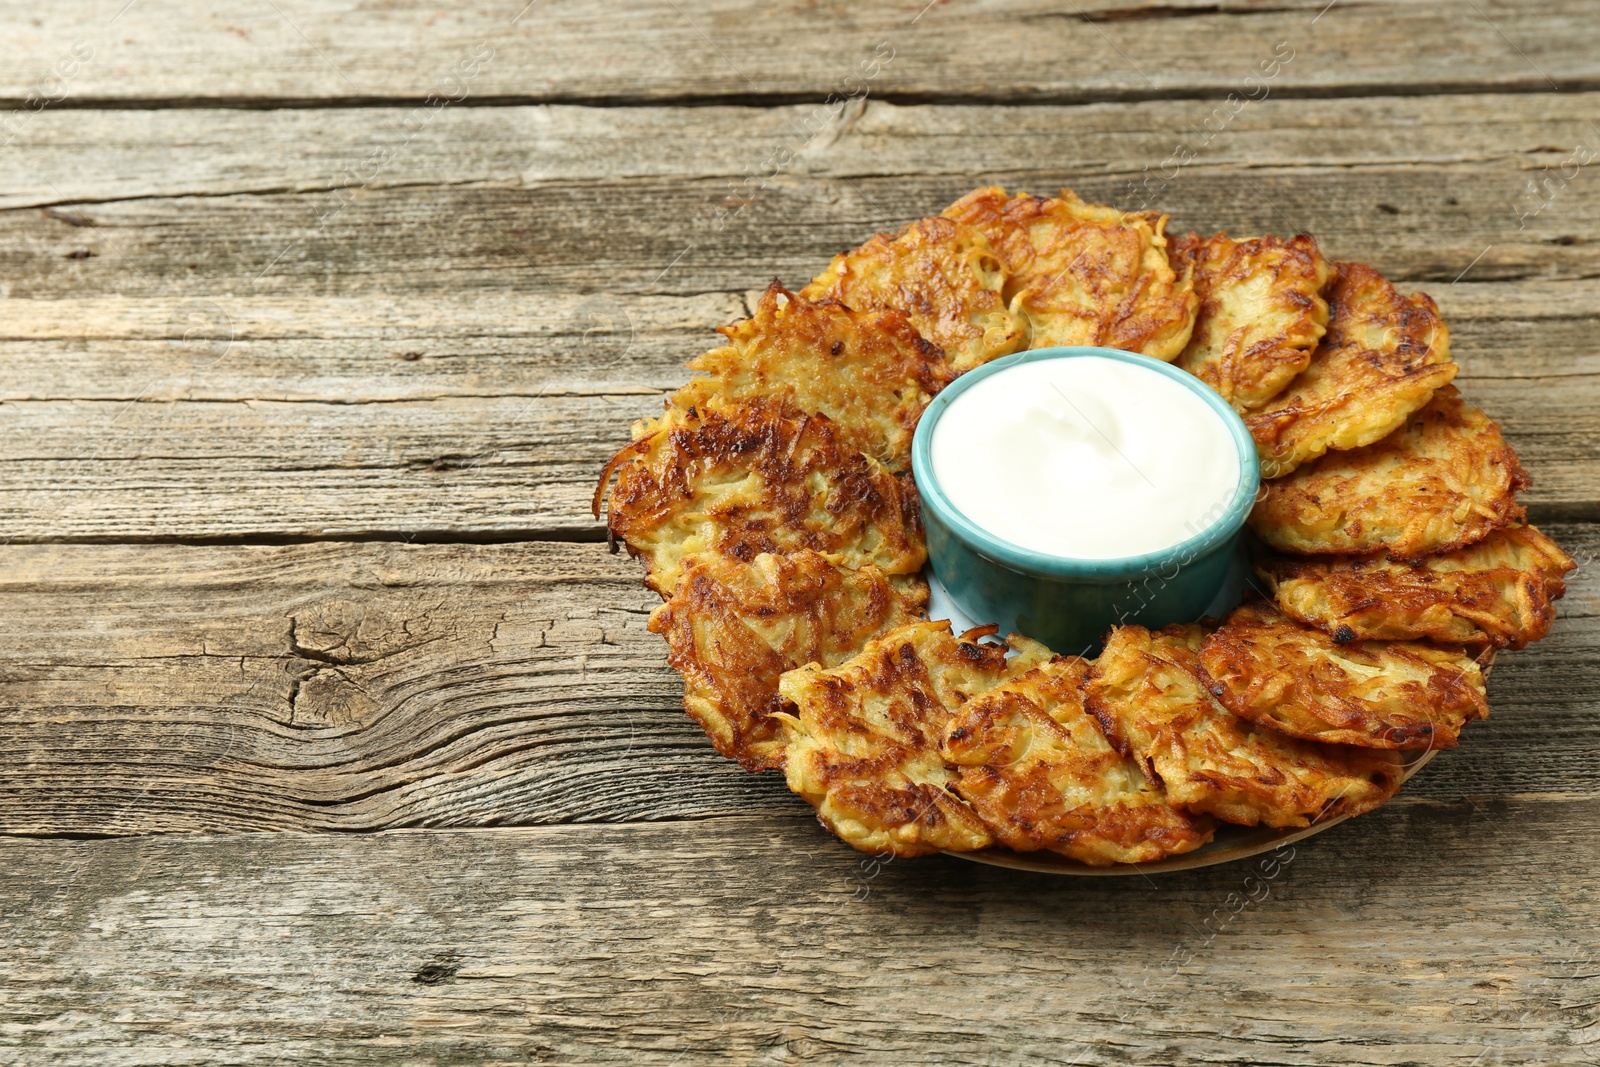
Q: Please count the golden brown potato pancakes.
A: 13